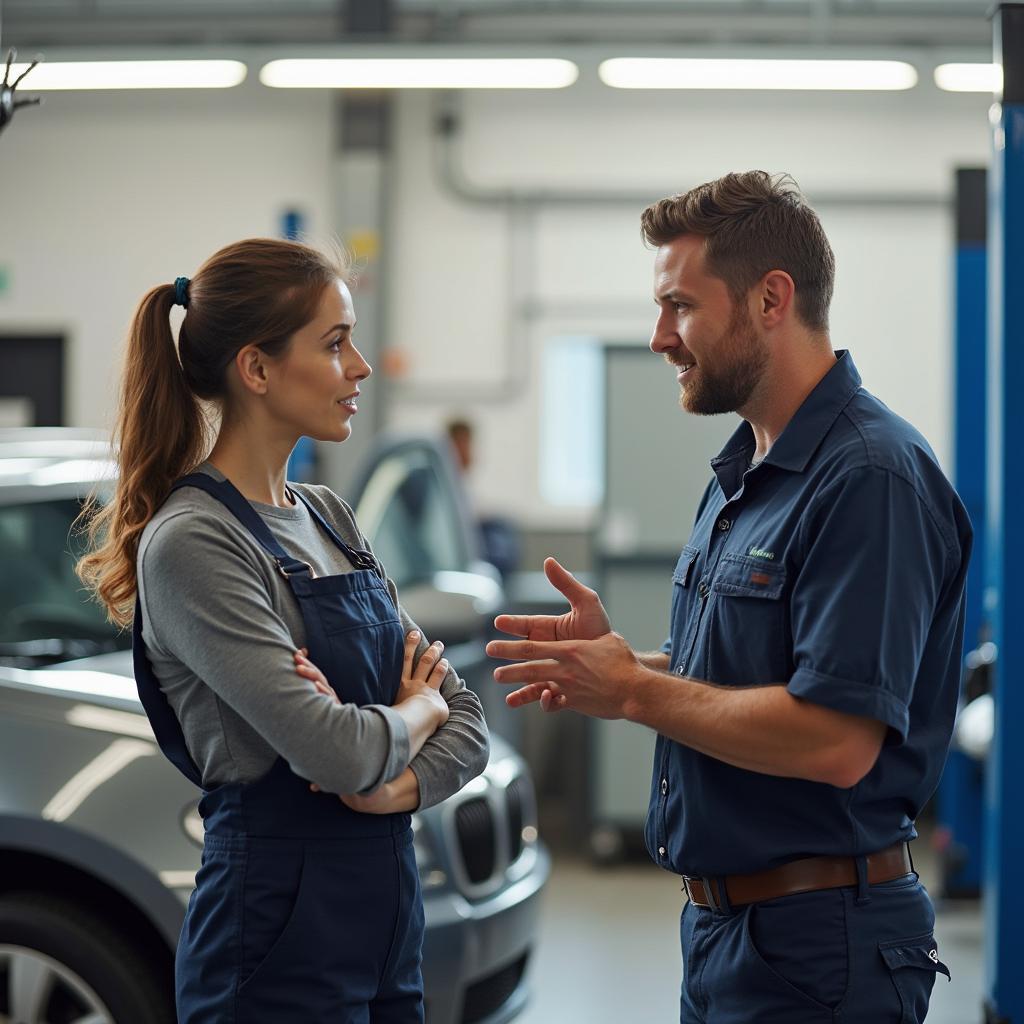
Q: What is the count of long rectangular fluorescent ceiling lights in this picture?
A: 4